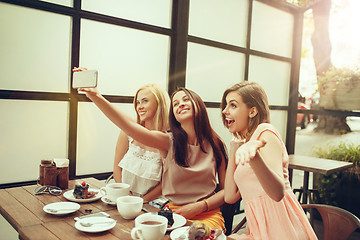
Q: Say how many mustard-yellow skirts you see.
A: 1